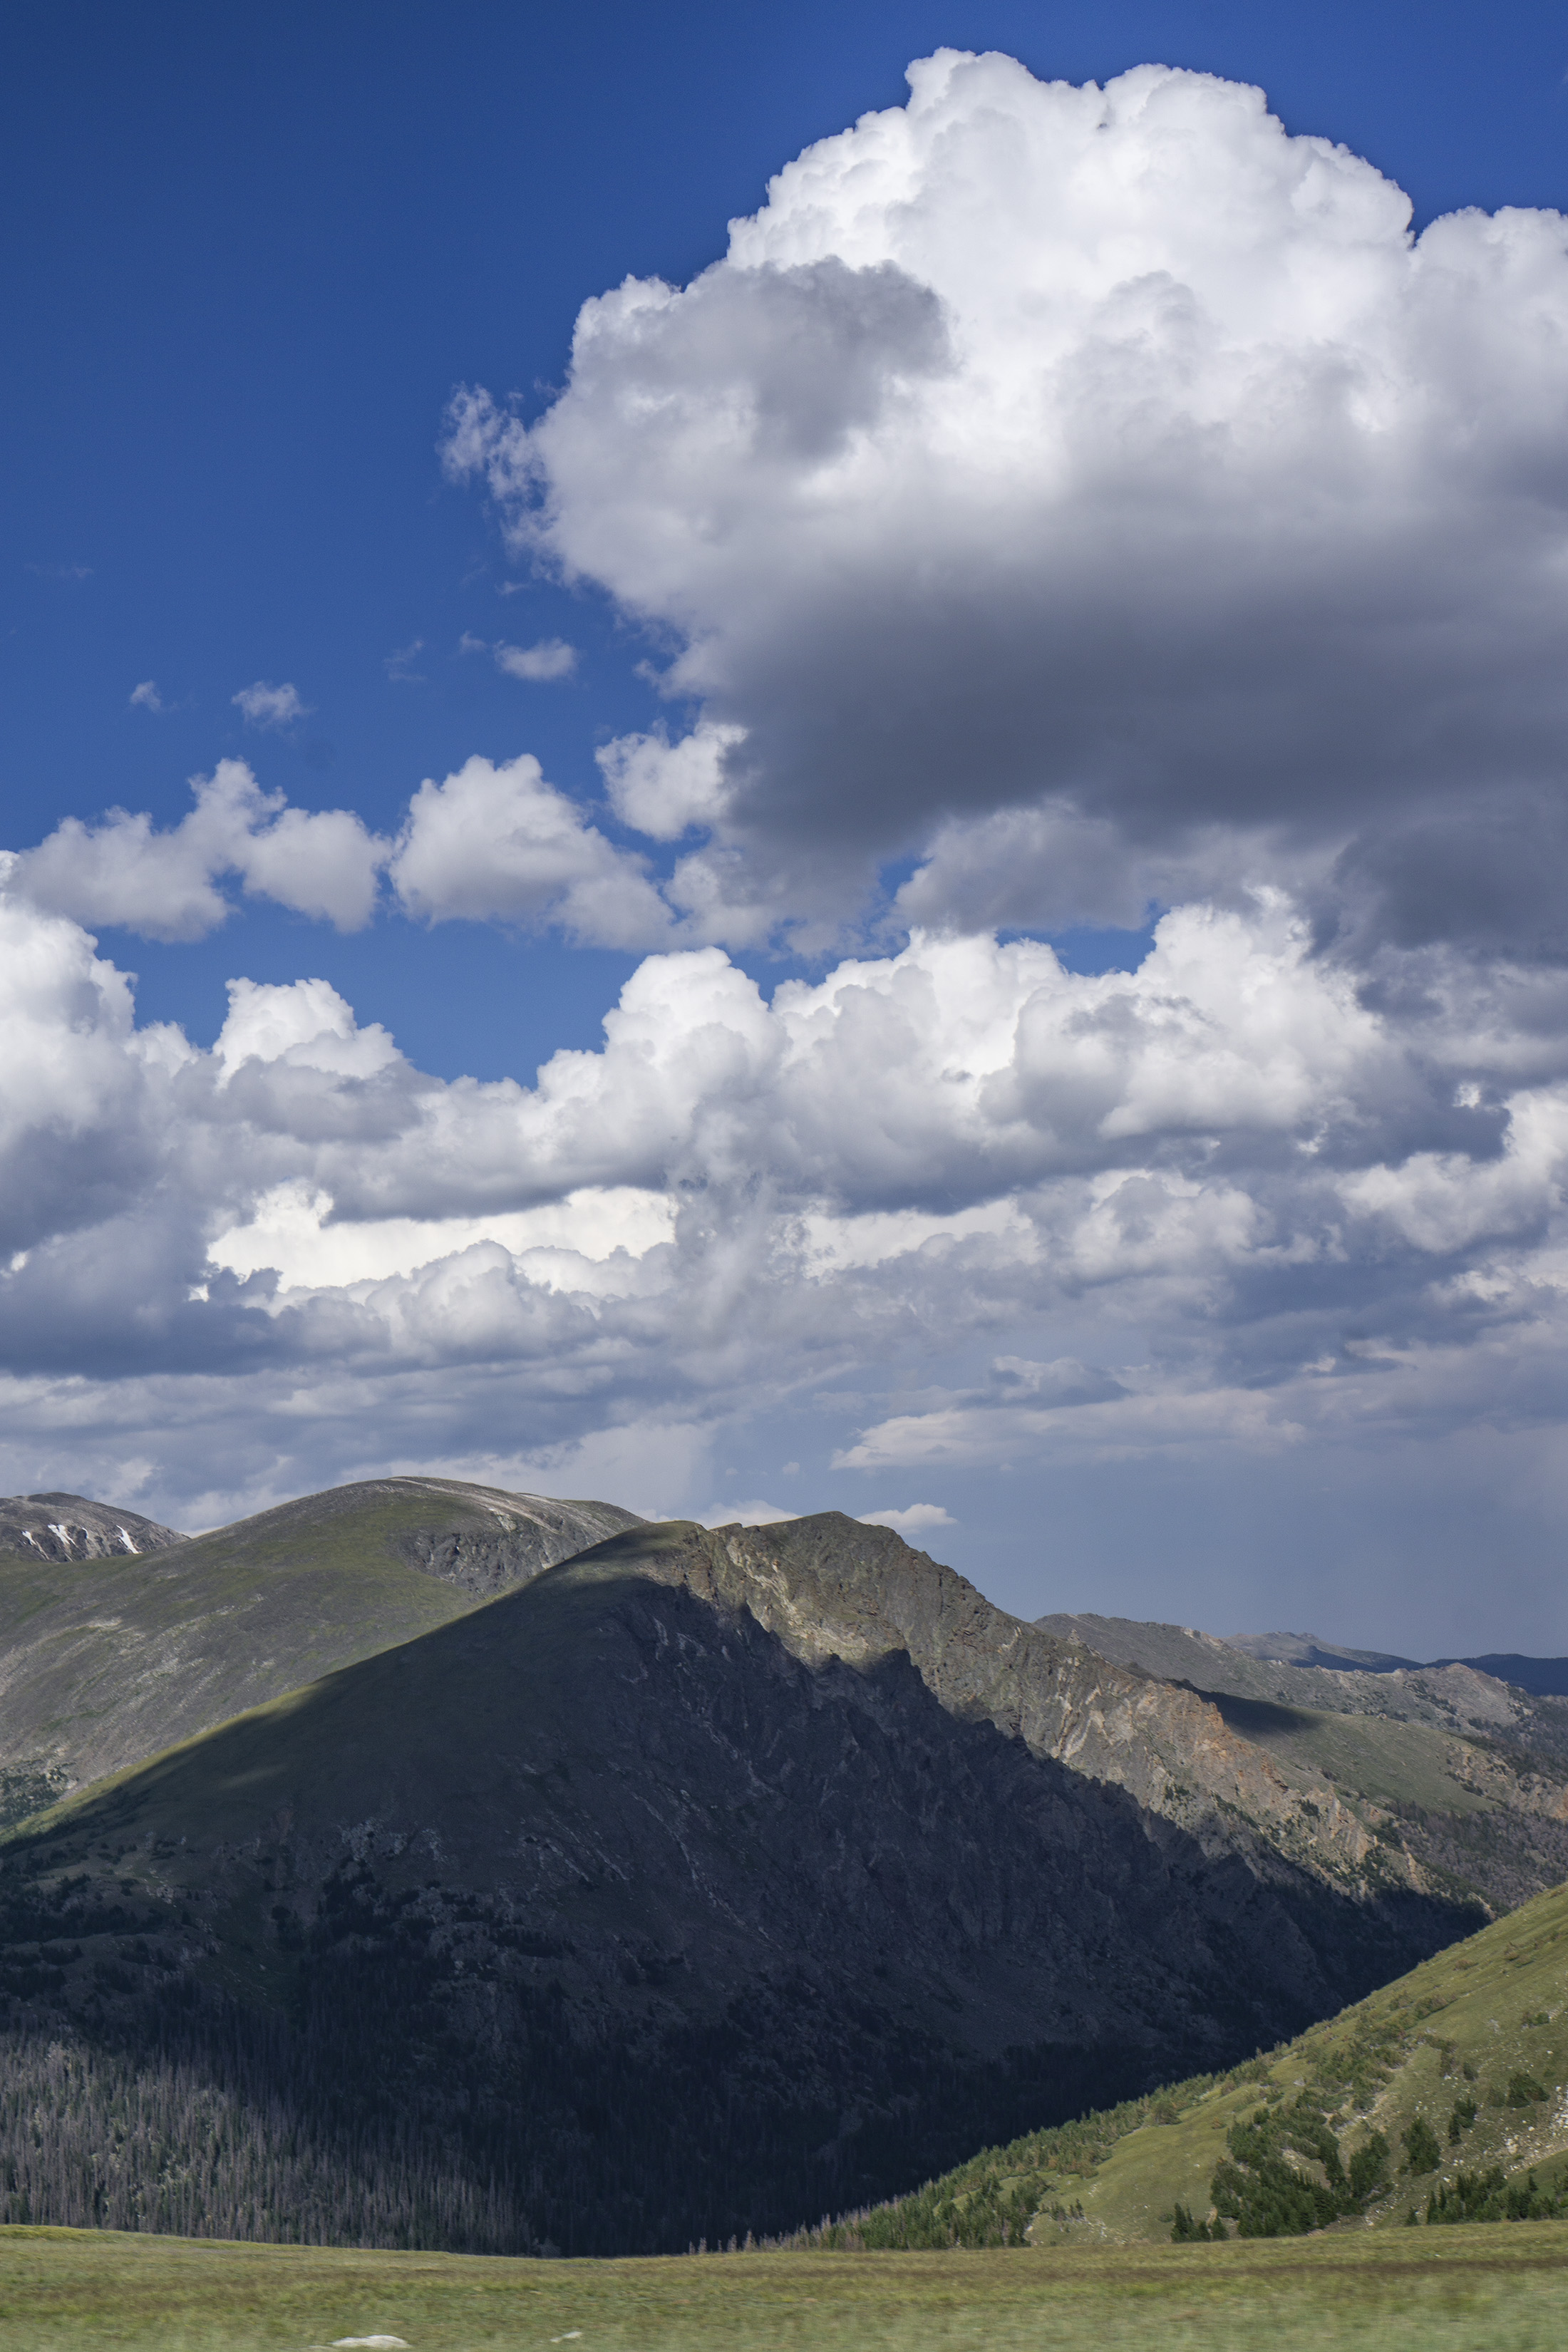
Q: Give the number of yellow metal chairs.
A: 0